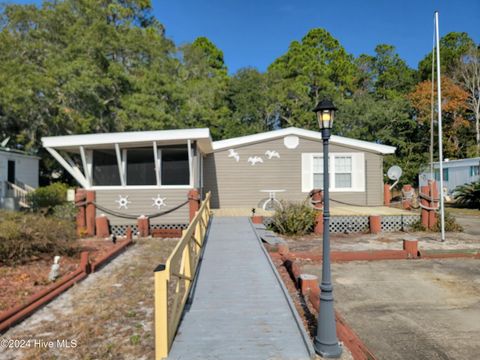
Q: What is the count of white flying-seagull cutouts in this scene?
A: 3